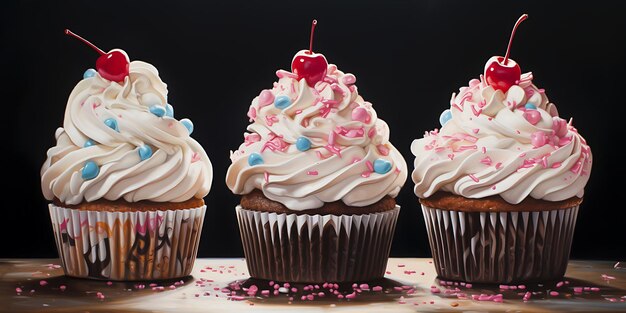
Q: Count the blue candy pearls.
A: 14